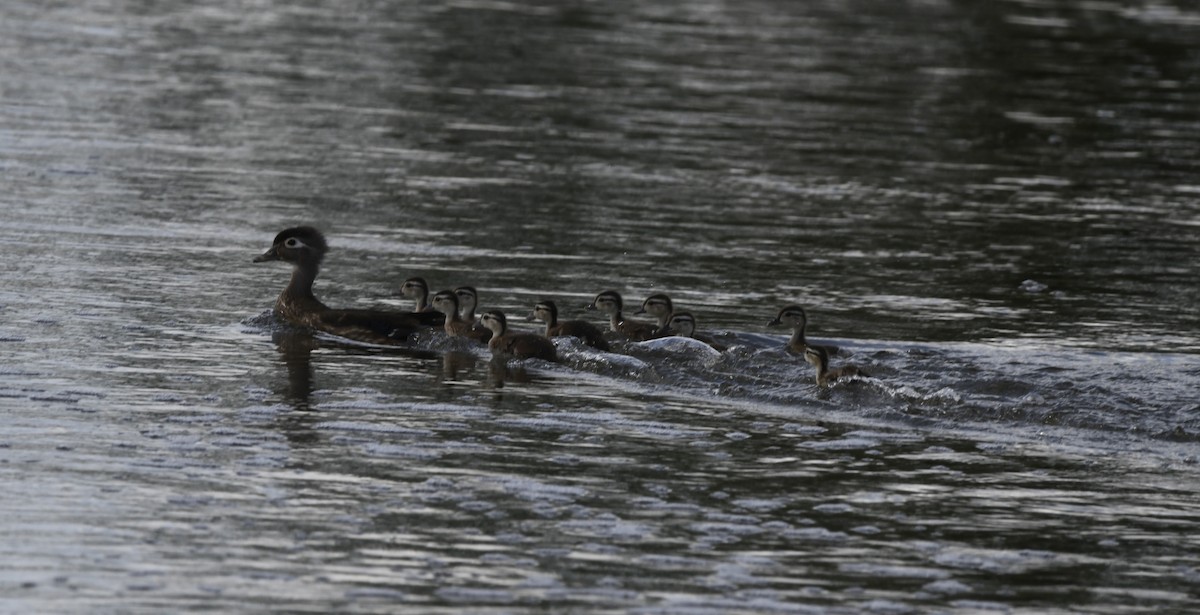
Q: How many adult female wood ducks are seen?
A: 1